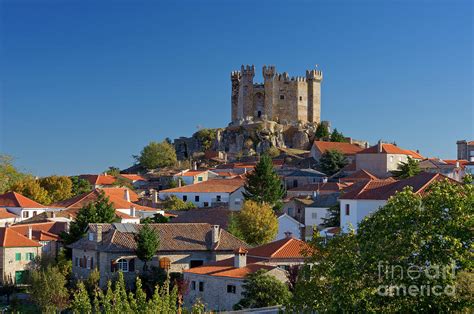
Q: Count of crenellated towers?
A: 4